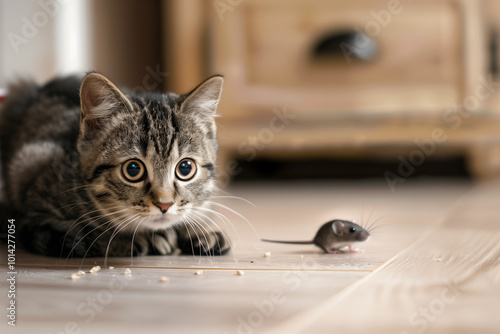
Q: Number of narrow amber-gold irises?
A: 2